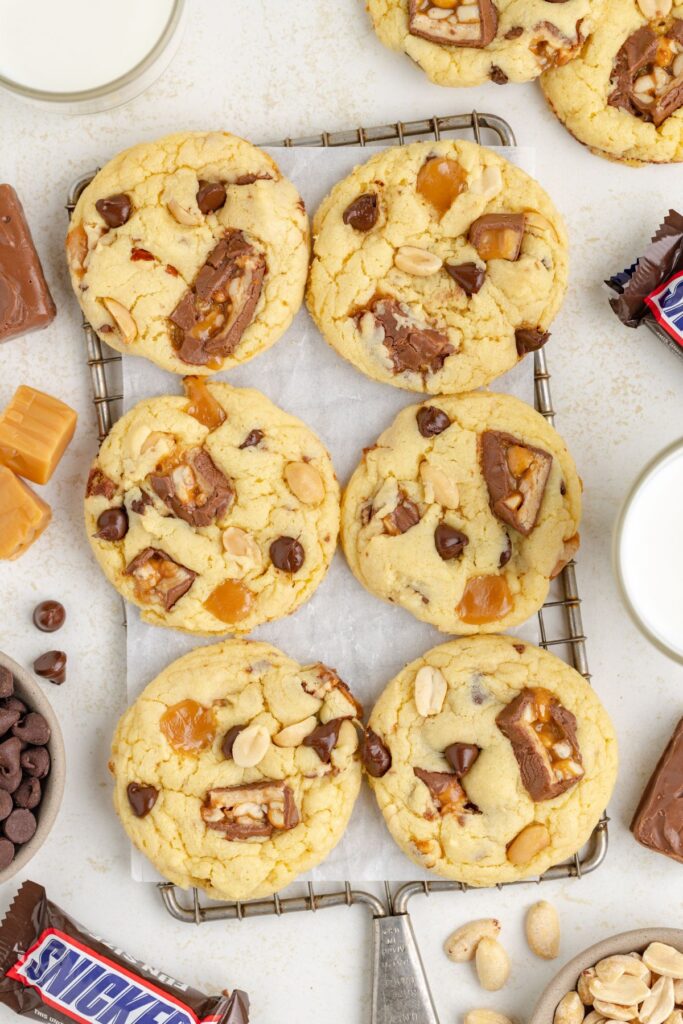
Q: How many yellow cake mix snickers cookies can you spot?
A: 8